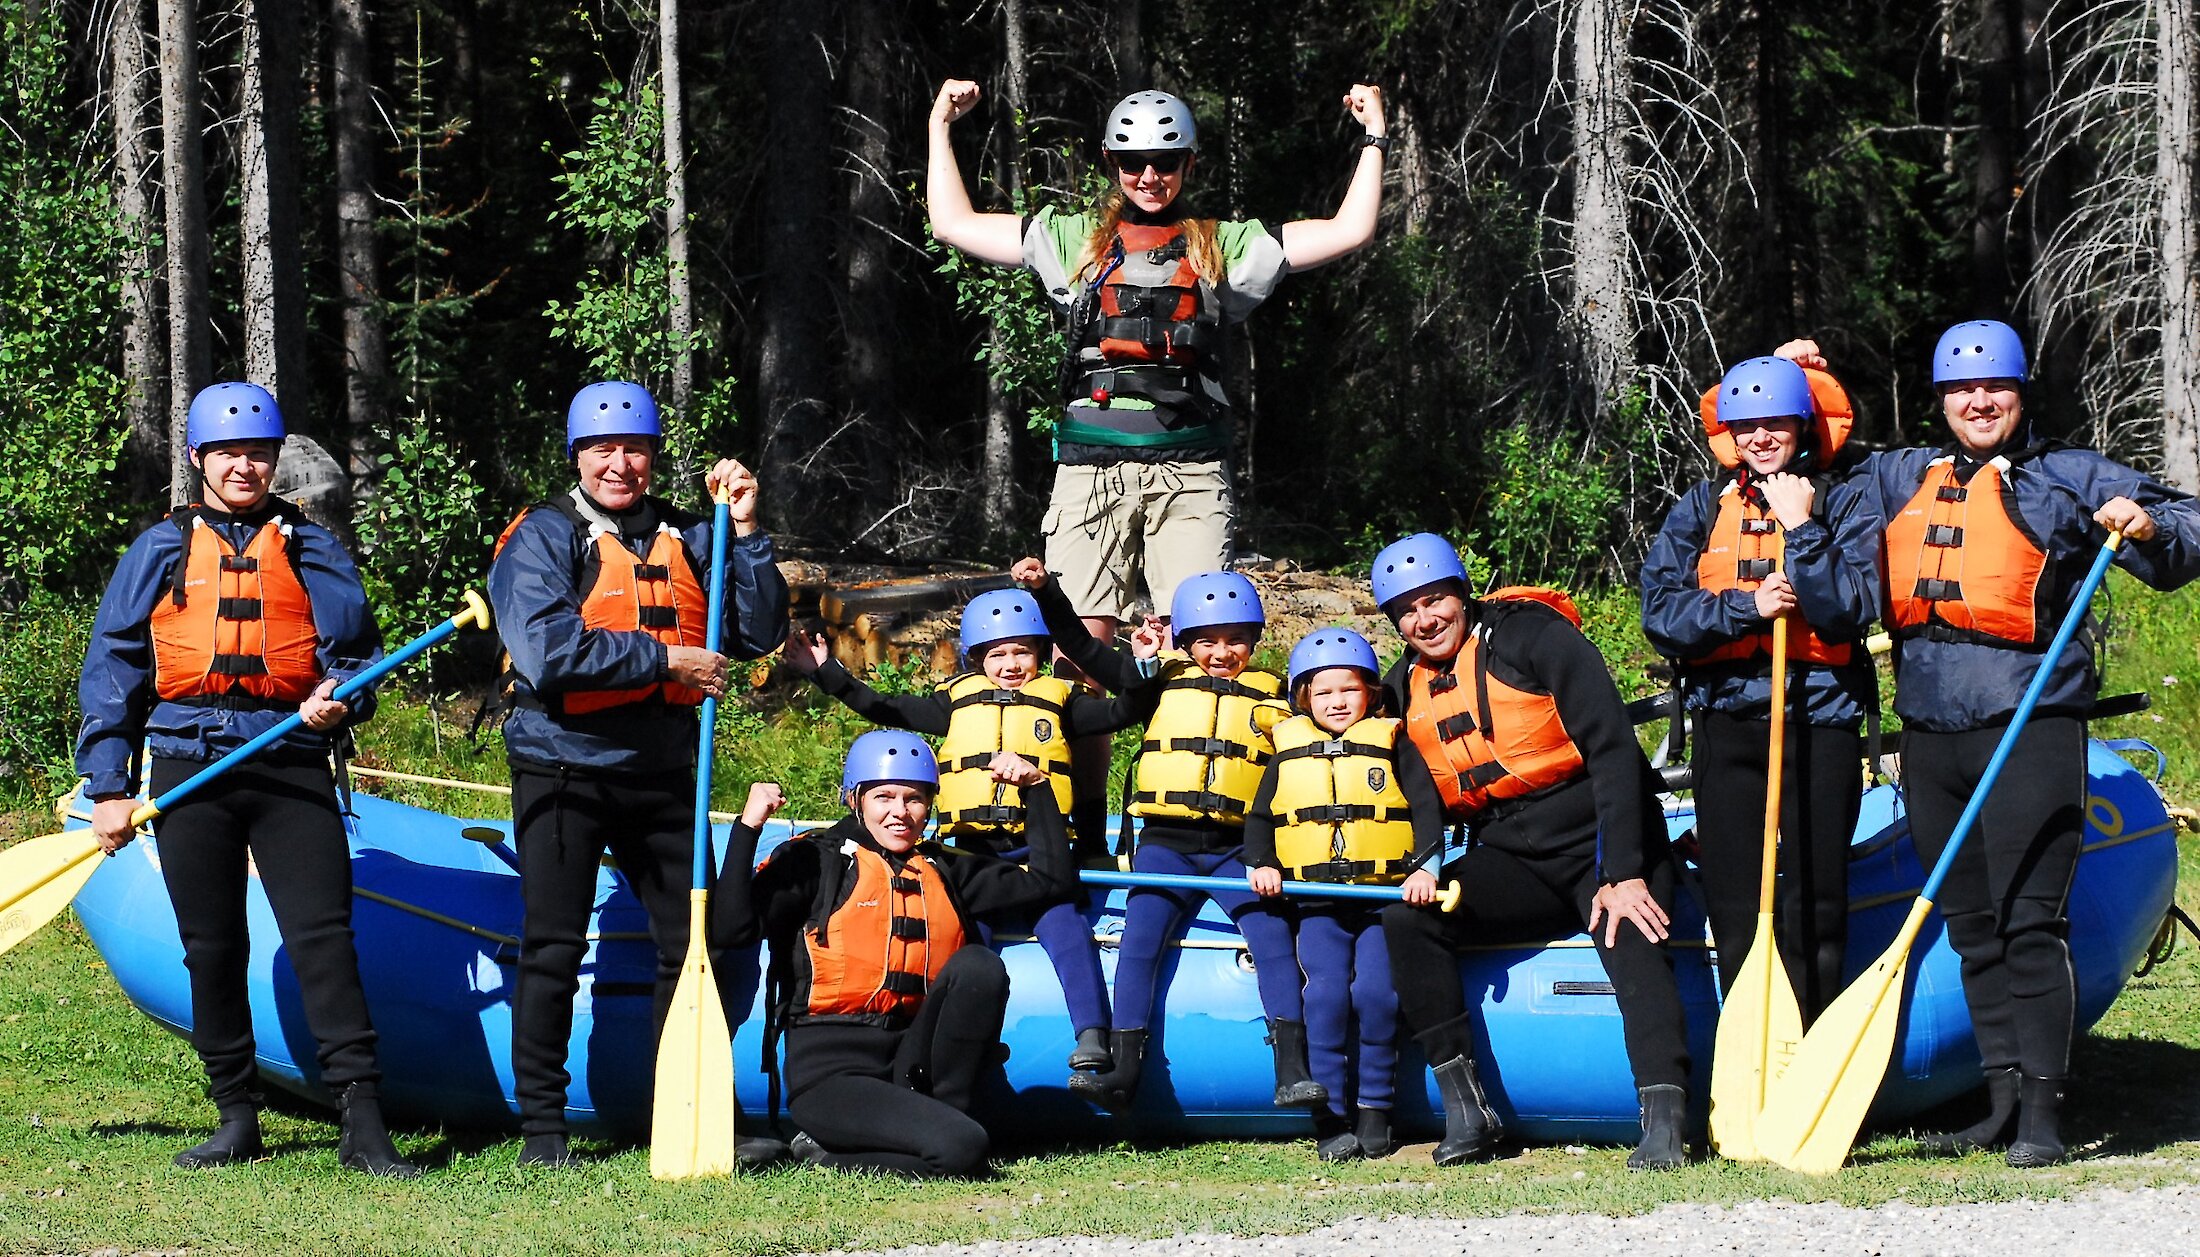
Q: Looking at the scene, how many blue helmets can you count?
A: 9